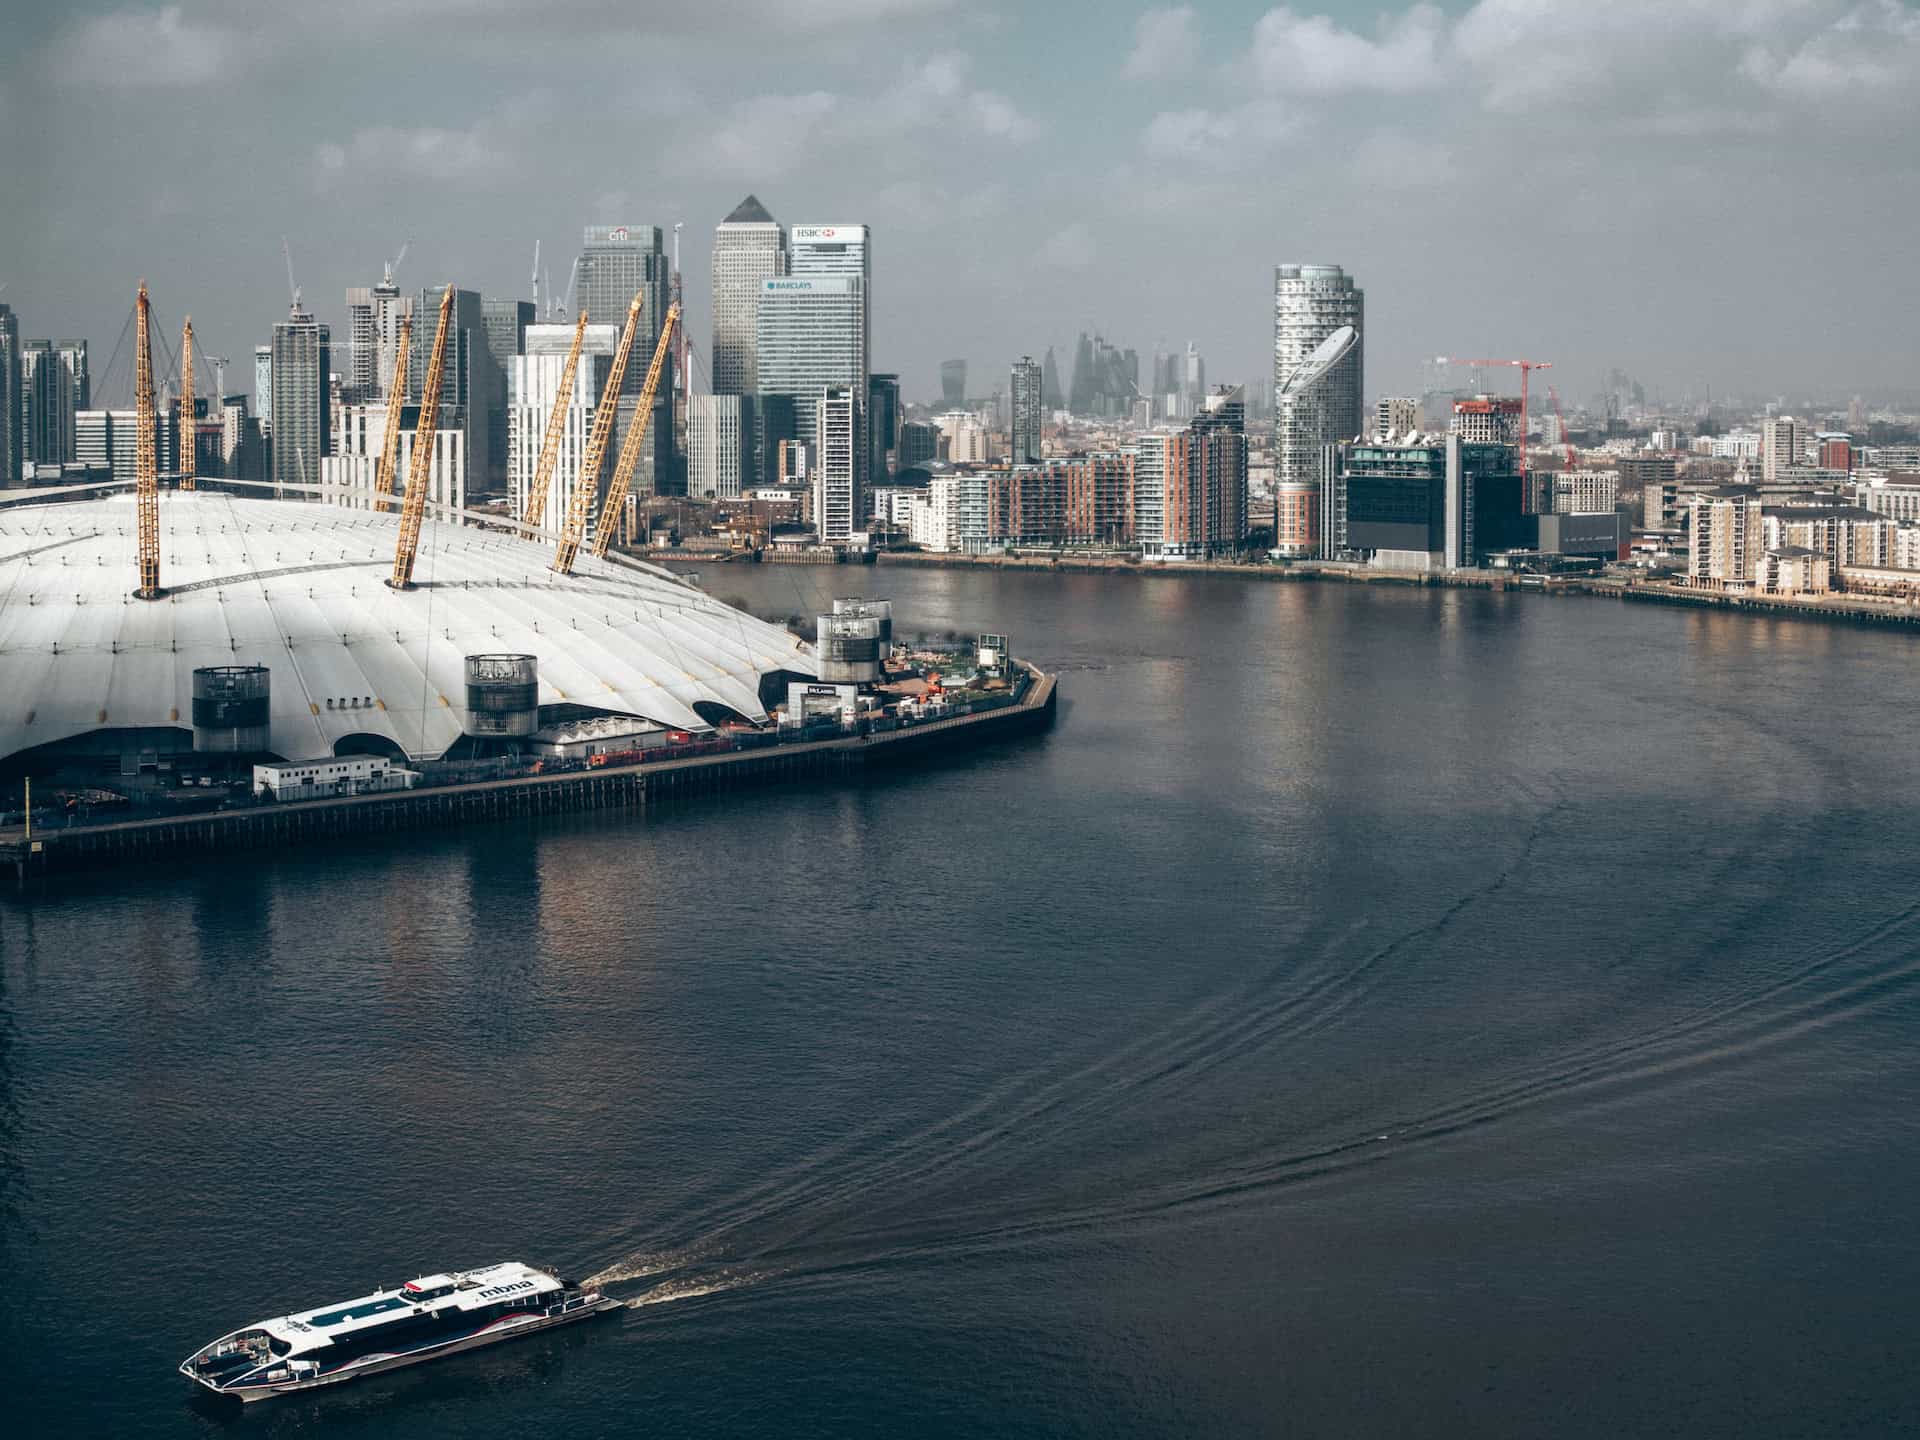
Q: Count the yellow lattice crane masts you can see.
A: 7